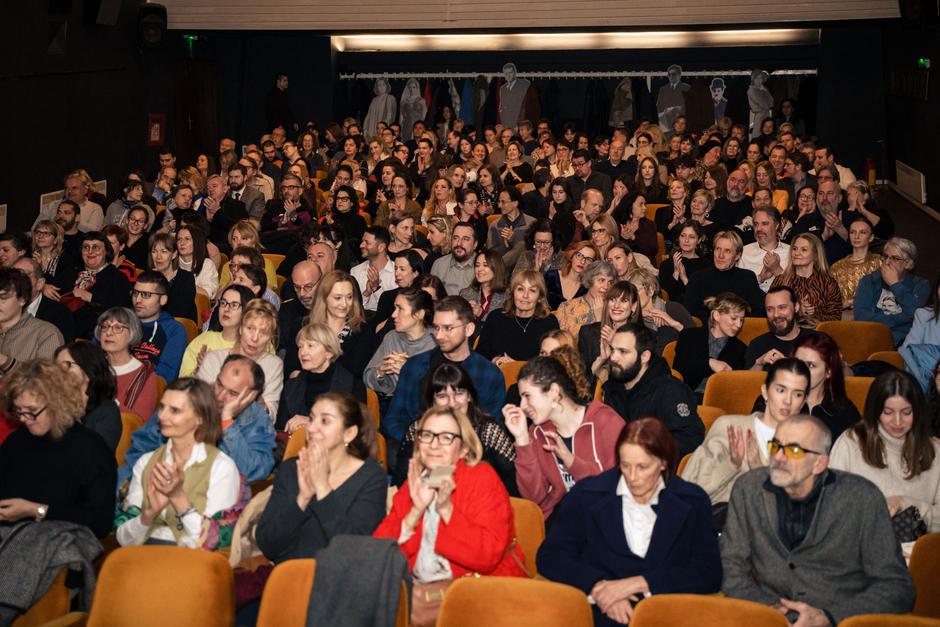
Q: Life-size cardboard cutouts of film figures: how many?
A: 6